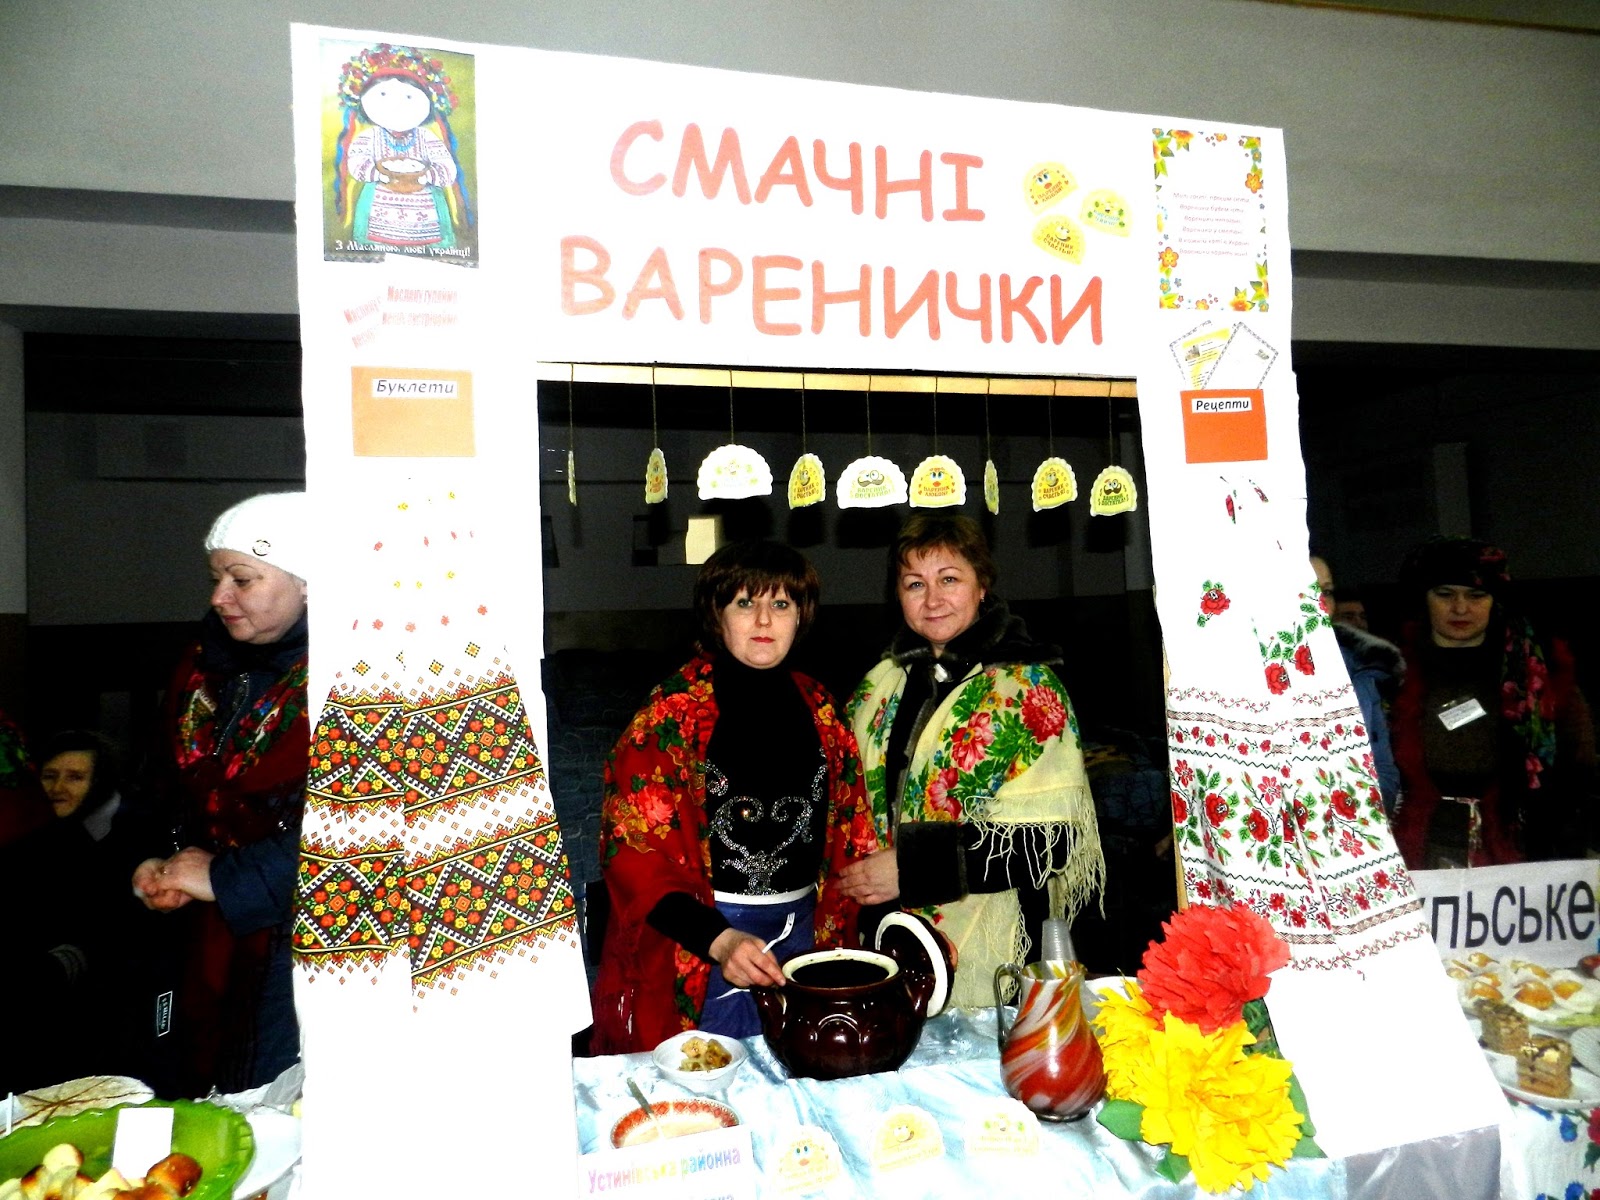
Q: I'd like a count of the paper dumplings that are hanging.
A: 9